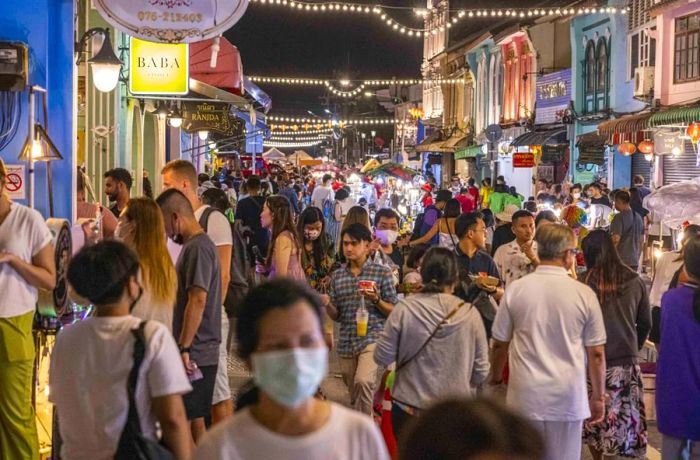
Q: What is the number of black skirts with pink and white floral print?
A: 1